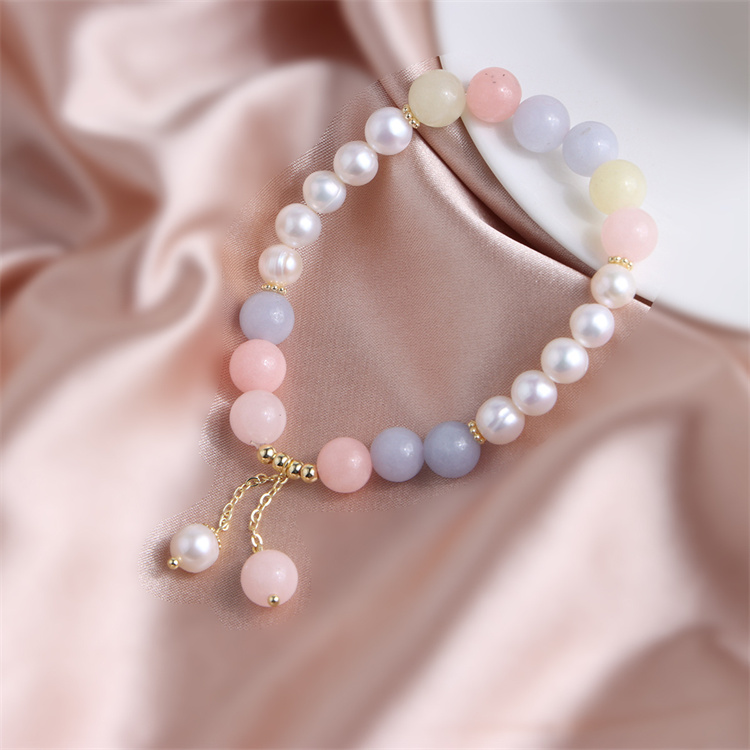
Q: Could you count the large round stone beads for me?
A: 13